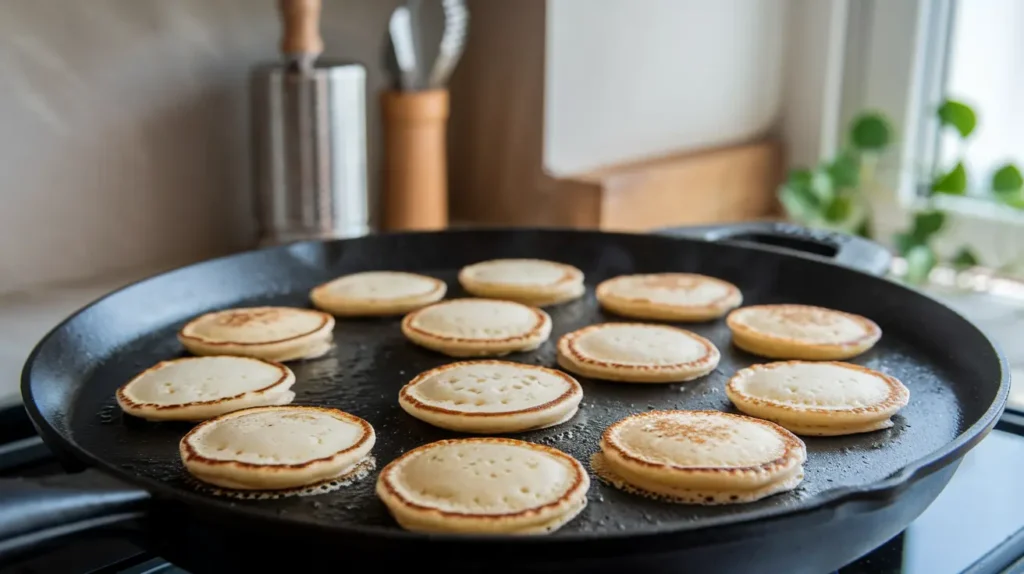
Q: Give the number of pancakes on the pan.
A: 13